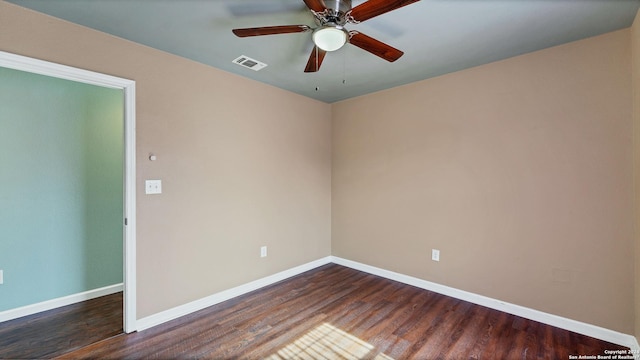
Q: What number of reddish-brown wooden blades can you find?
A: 5